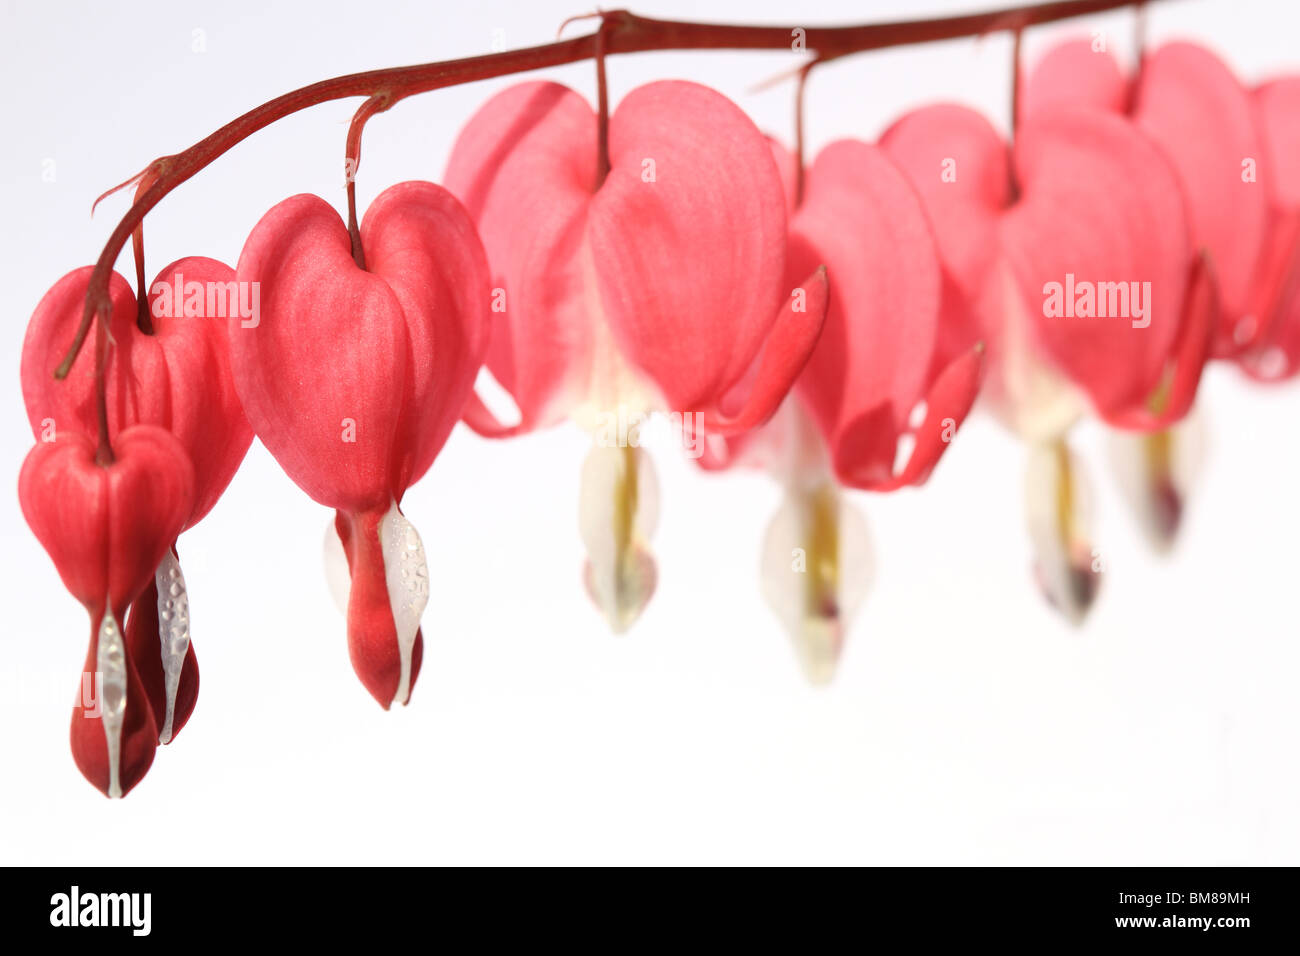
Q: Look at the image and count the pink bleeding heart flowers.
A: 8